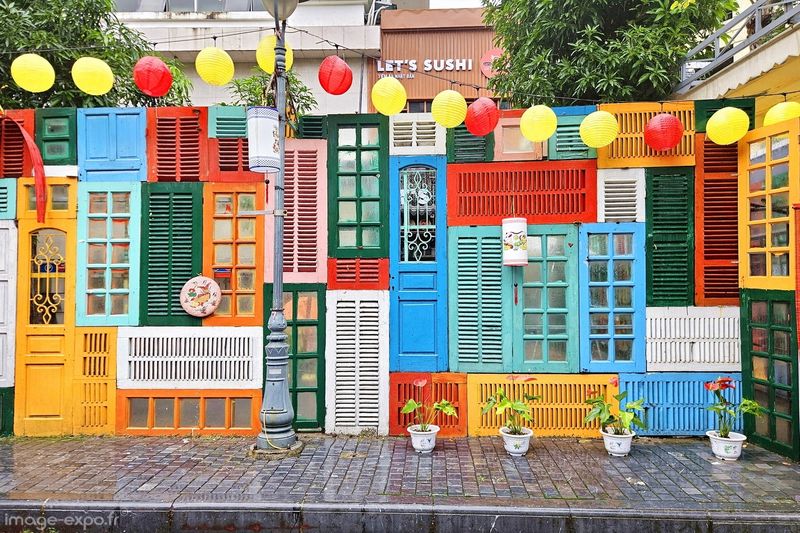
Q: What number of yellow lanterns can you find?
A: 10